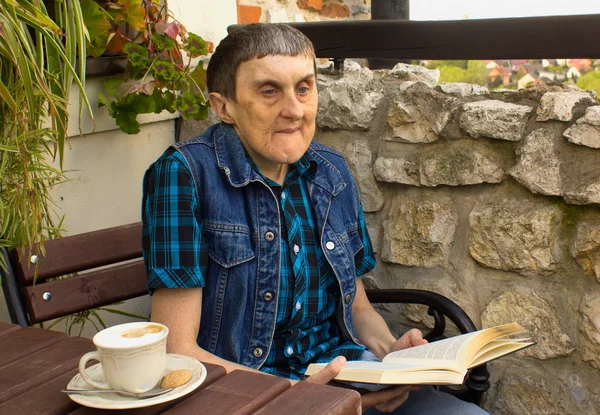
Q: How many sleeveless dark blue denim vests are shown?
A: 1